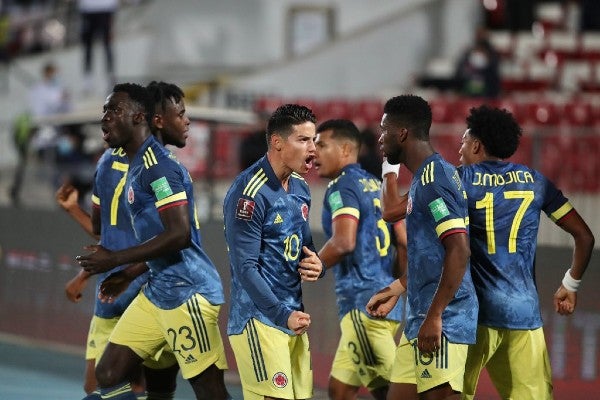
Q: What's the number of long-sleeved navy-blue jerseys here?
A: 1